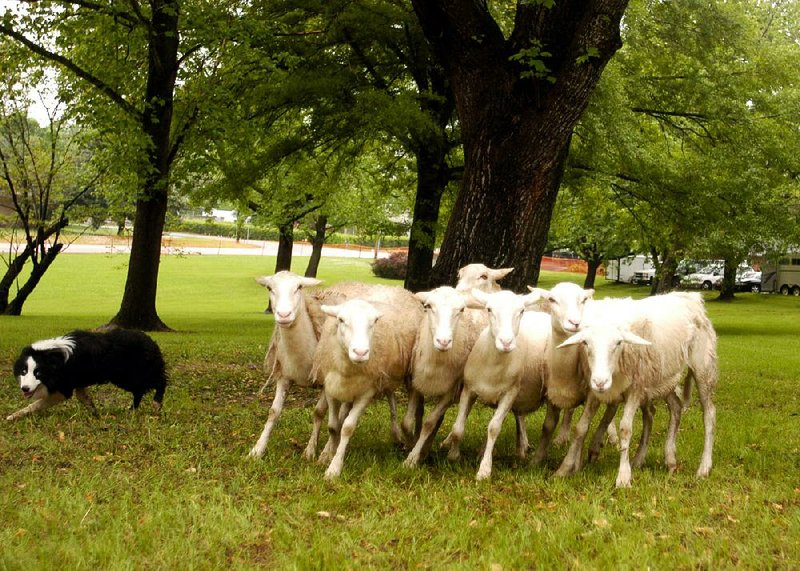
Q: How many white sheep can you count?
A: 7